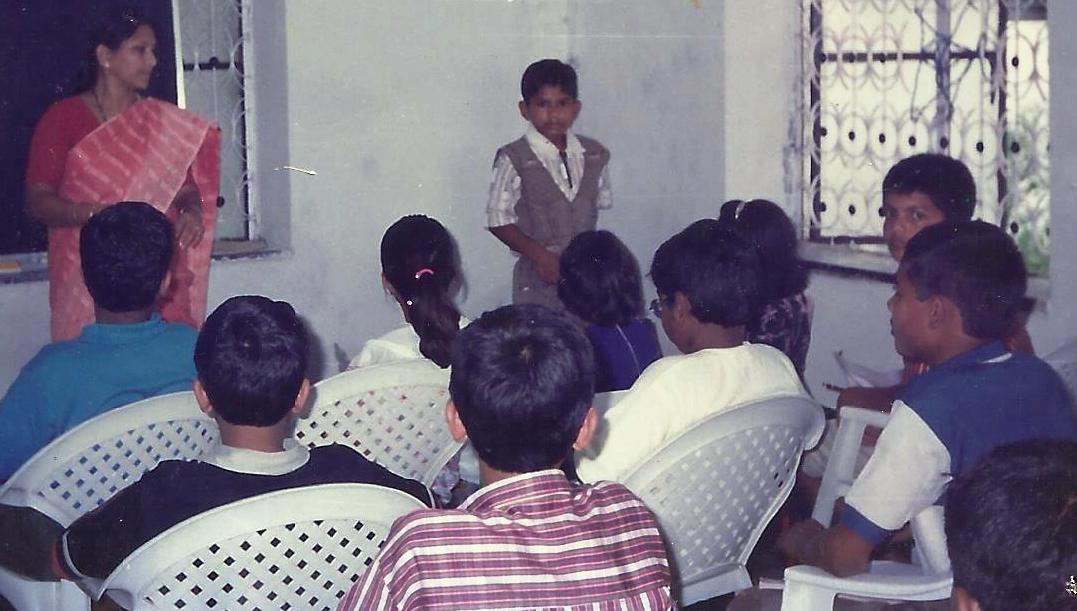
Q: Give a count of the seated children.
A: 10